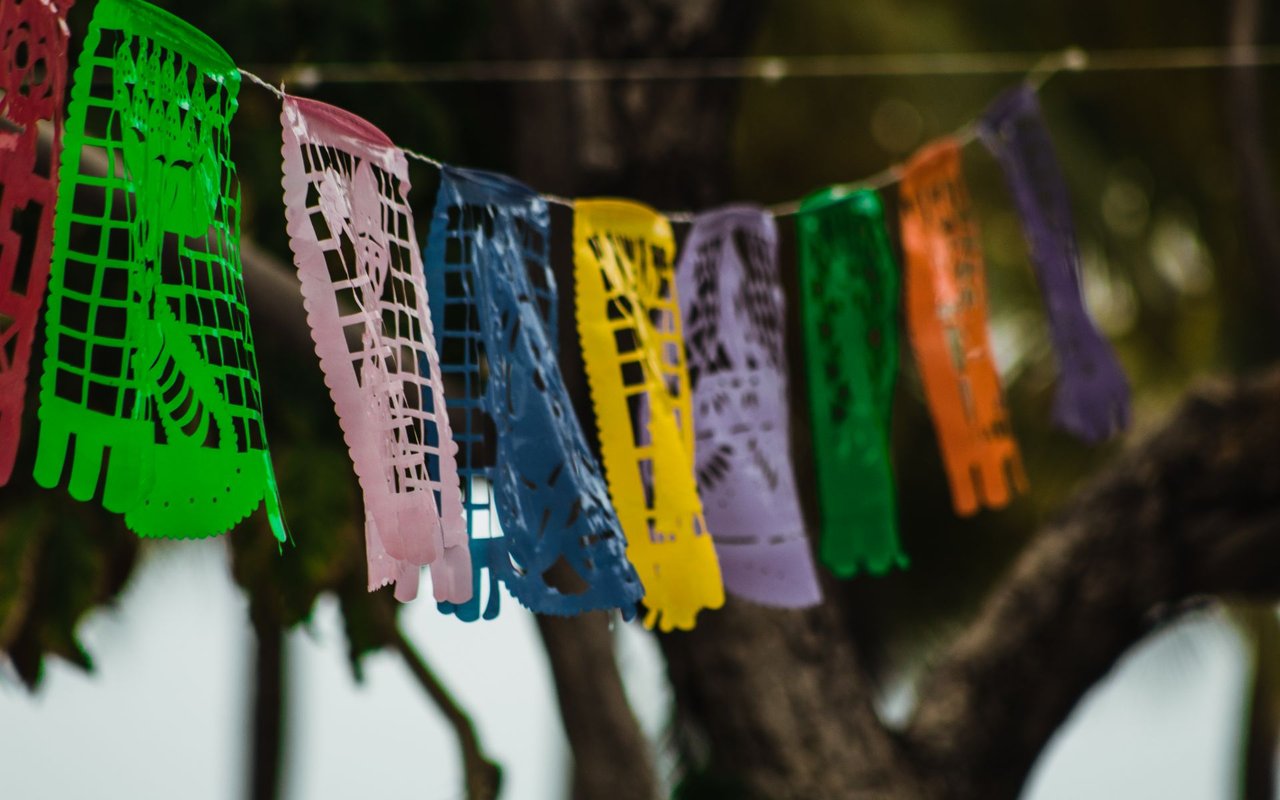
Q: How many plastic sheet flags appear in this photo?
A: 9